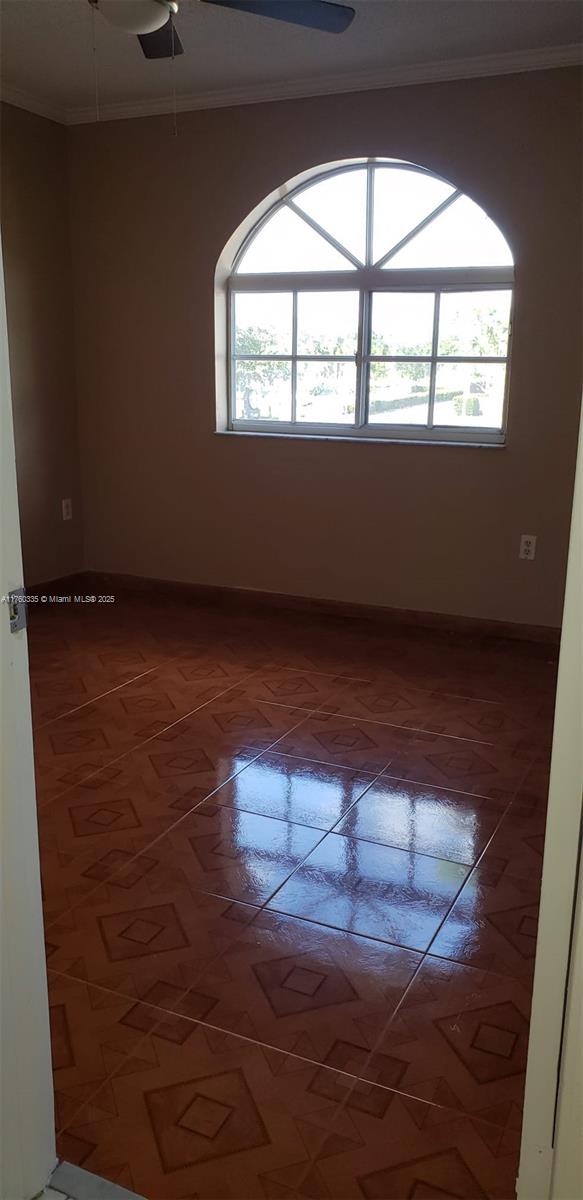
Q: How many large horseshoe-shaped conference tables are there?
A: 0